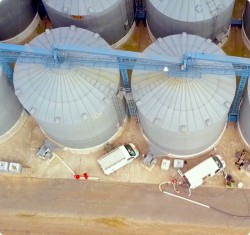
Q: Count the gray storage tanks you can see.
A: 8